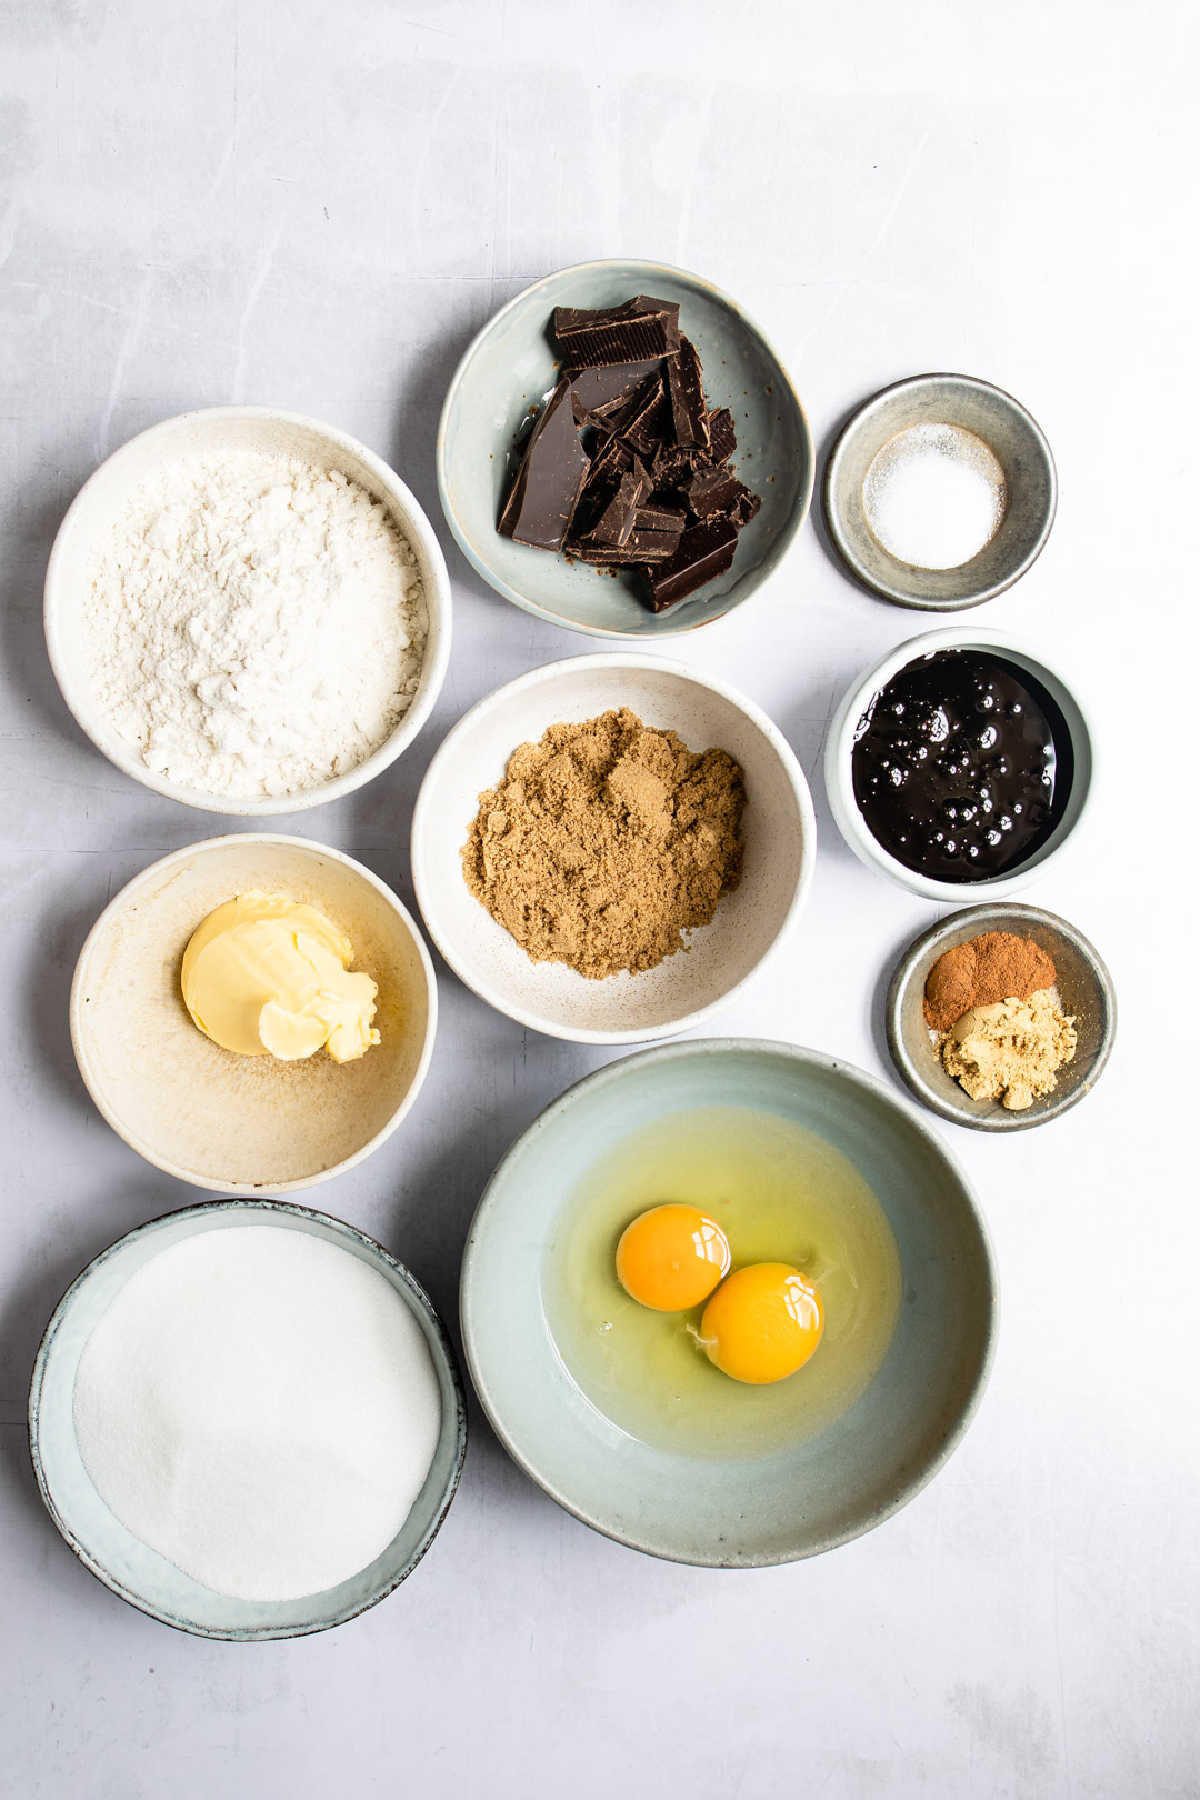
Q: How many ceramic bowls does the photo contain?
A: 7